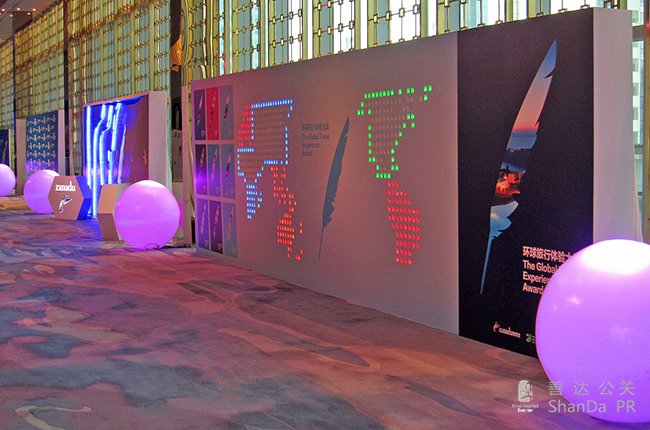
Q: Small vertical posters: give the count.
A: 9